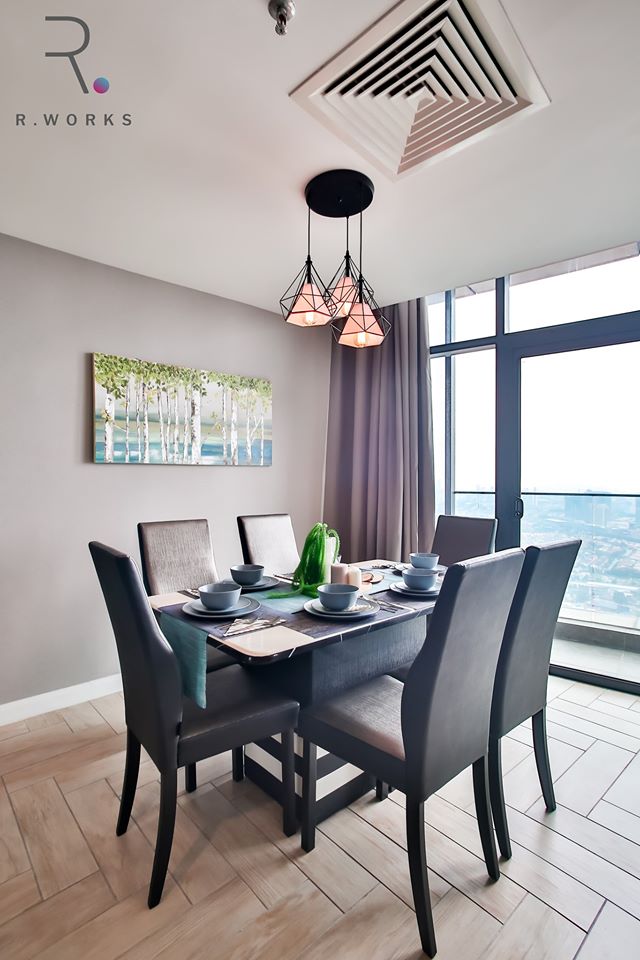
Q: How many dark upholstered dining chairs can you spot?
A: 6